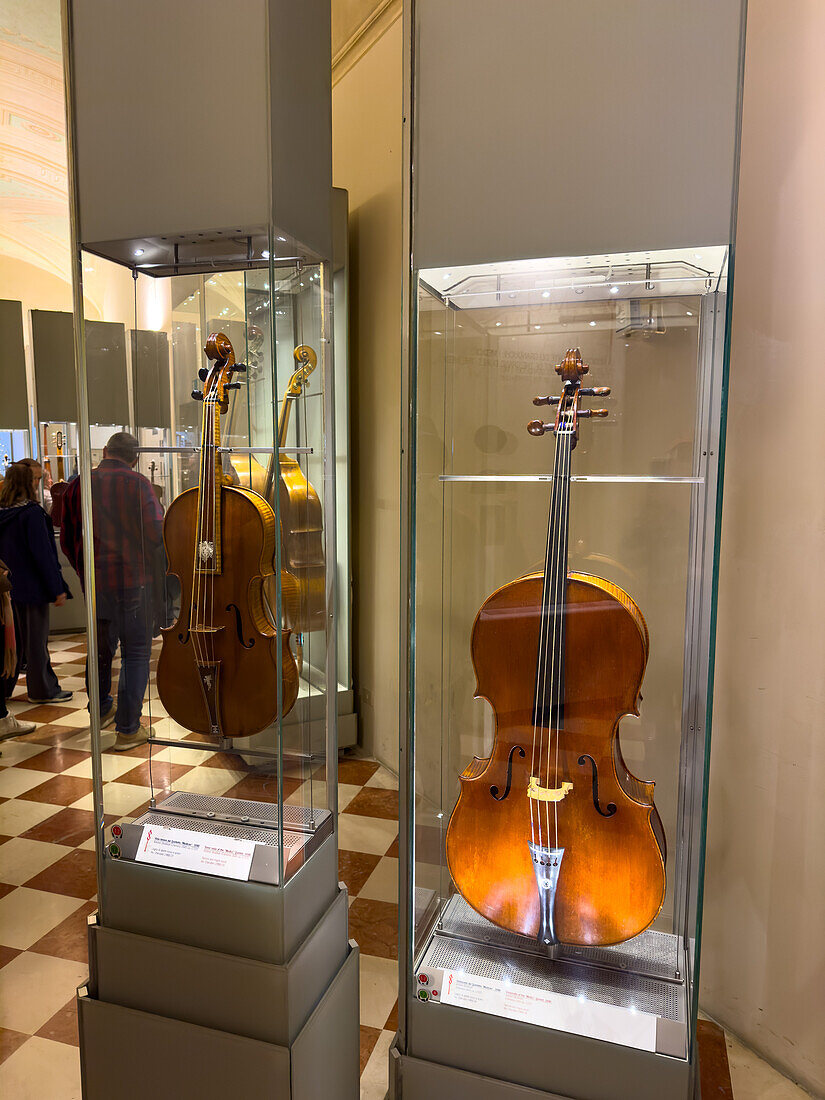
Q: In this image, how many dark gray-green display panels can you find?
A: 4